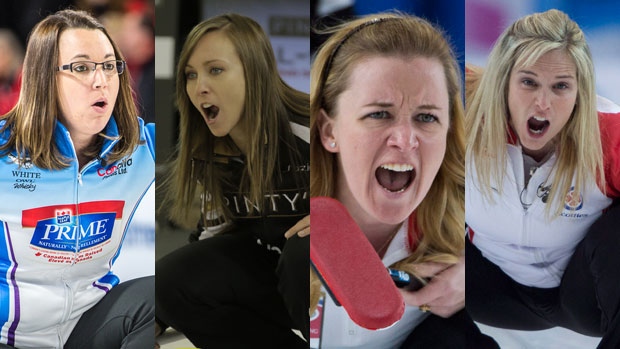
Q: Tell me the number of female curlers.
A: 4